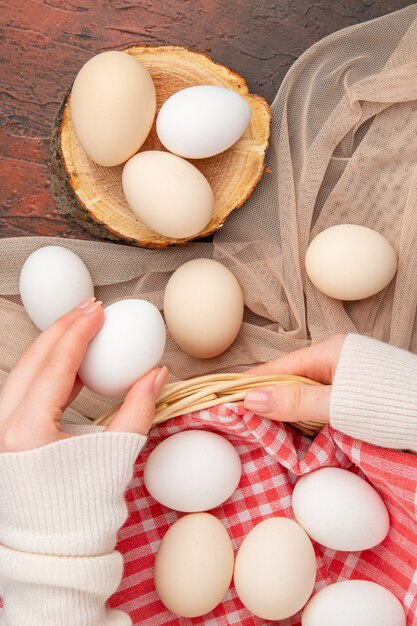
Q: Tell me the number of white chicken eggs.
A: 6